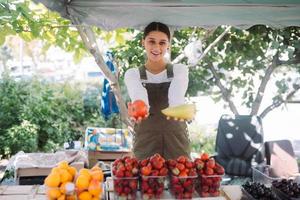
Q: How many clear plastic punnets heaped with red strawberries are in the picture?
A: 4